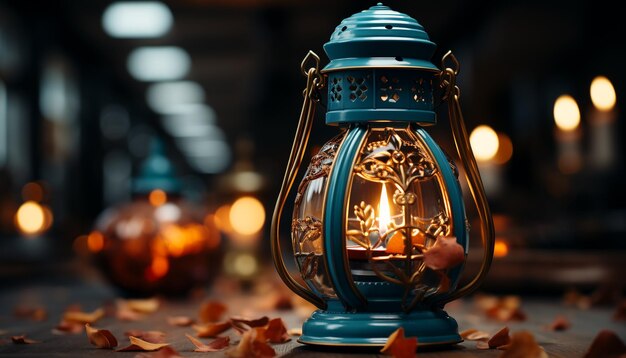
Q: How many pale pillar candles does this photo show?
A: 3